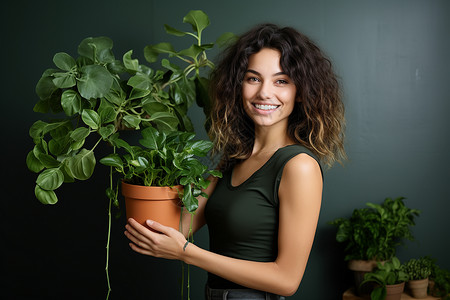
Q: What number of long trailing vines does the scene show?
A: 3